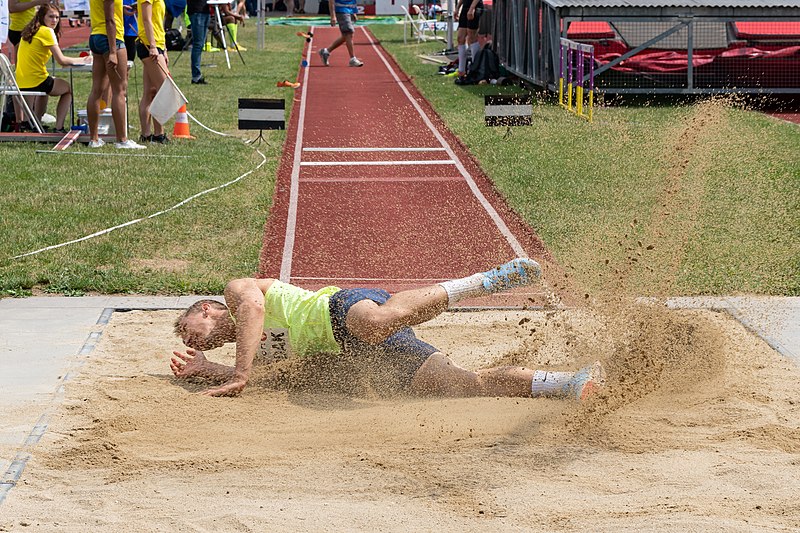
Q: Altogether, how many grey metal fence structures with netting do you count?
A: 1